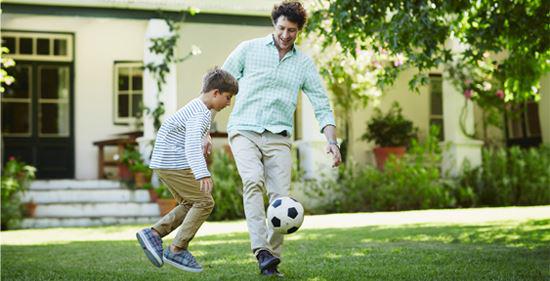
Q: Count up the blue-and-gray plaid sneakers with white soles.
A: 2